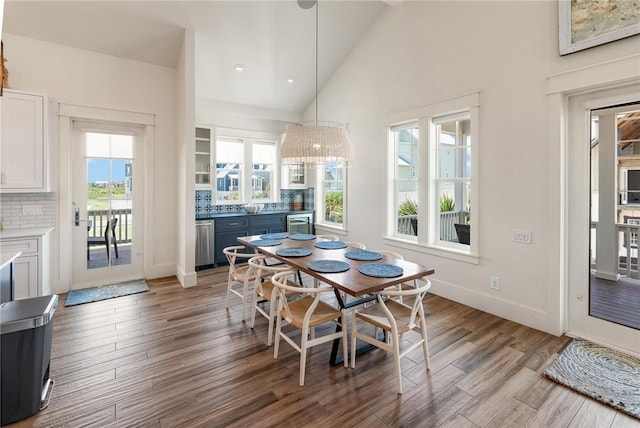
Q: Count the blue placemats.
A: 8